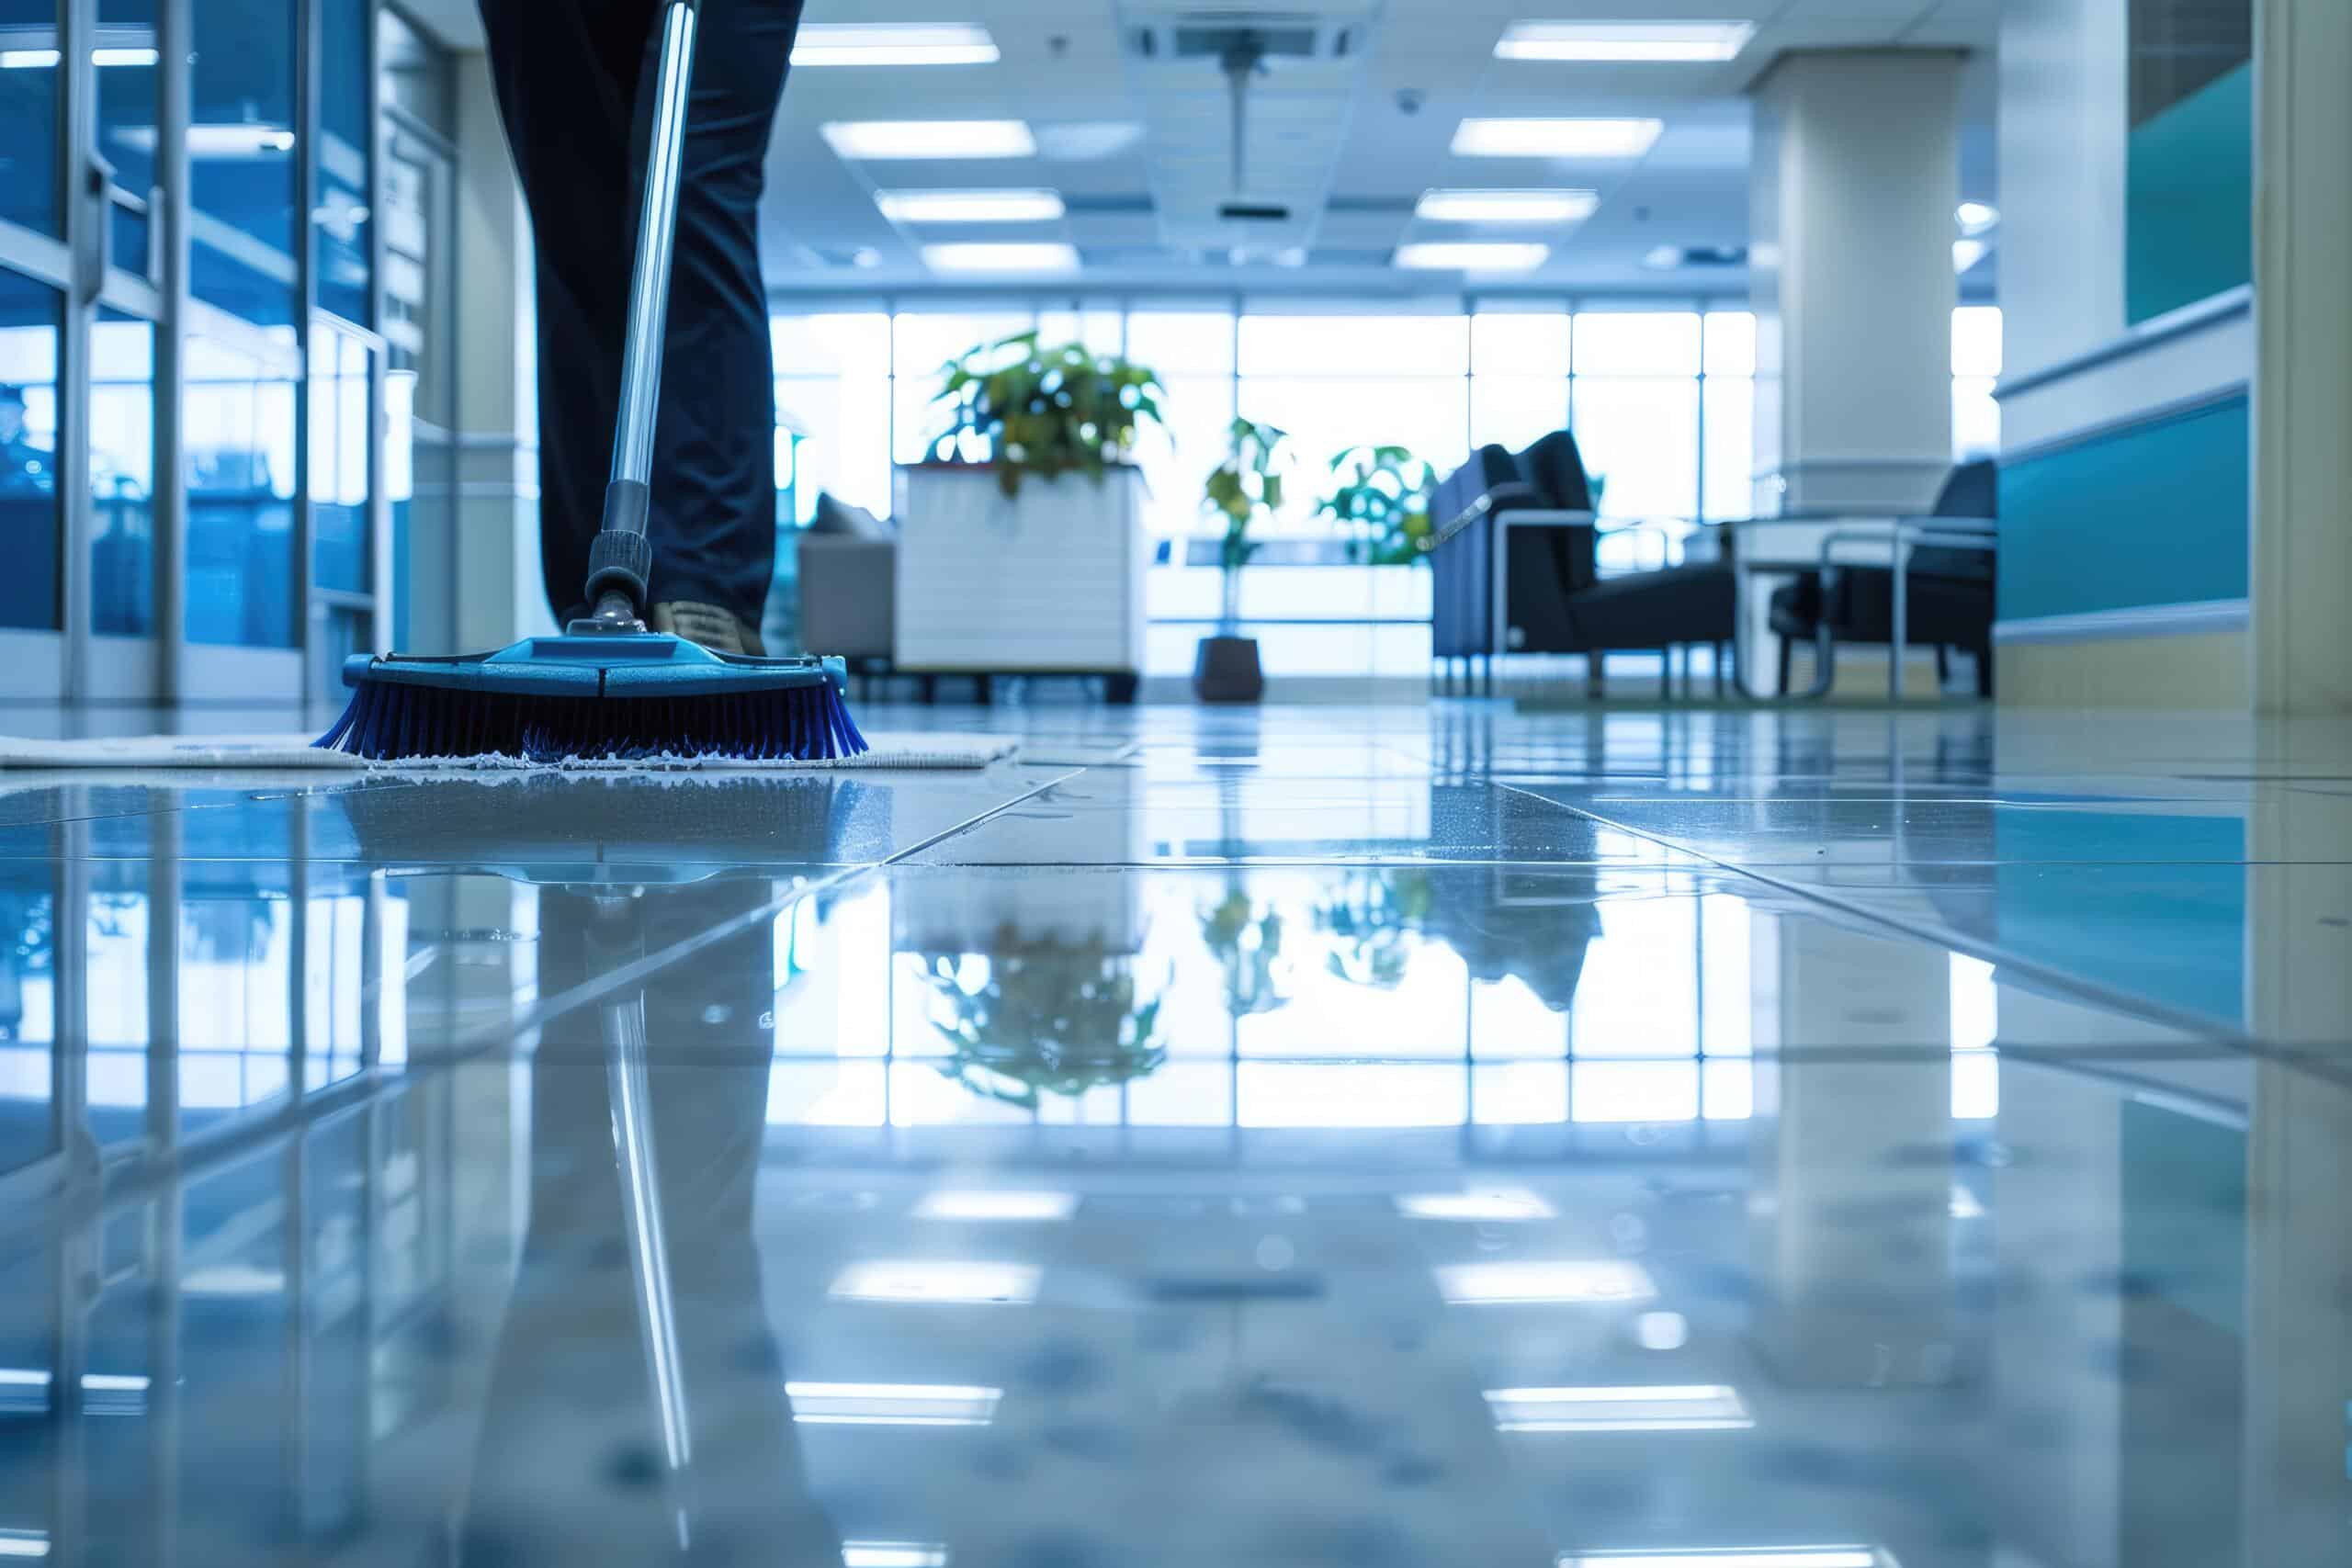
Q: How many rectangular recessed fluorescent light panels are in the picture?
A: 8